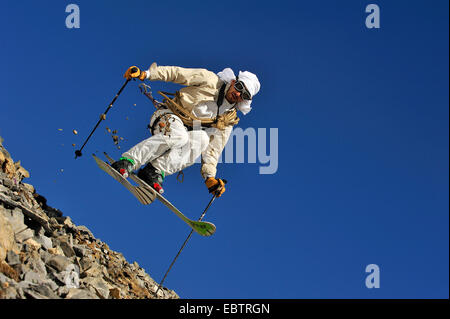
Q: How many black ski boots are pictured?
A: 2